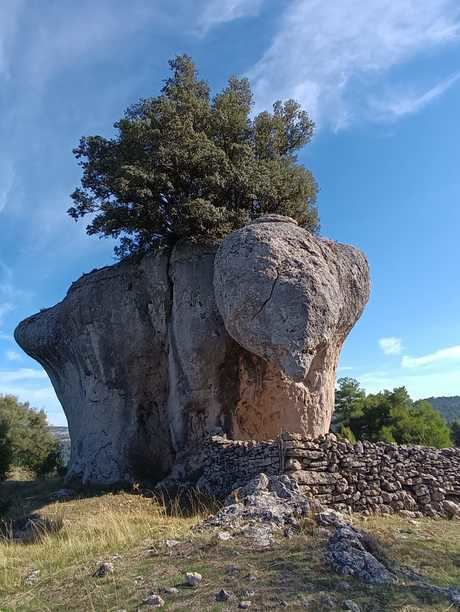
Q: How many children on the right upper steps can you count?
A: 0